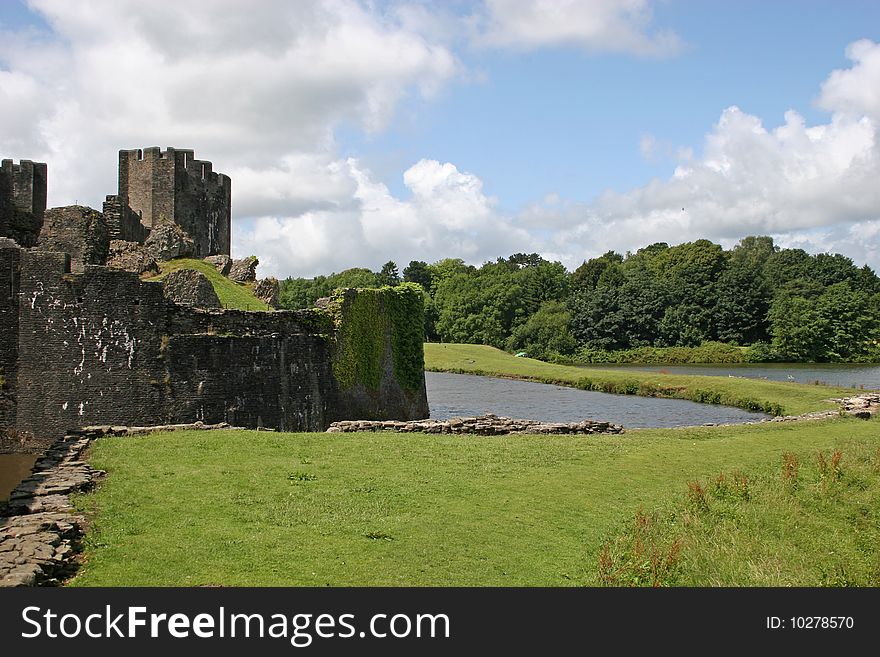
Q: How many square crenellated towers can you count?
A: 2